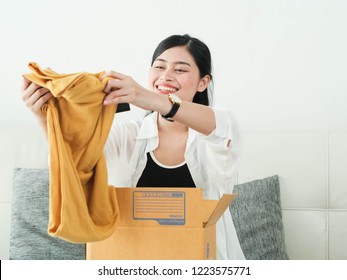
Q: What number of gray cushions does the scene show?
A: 2